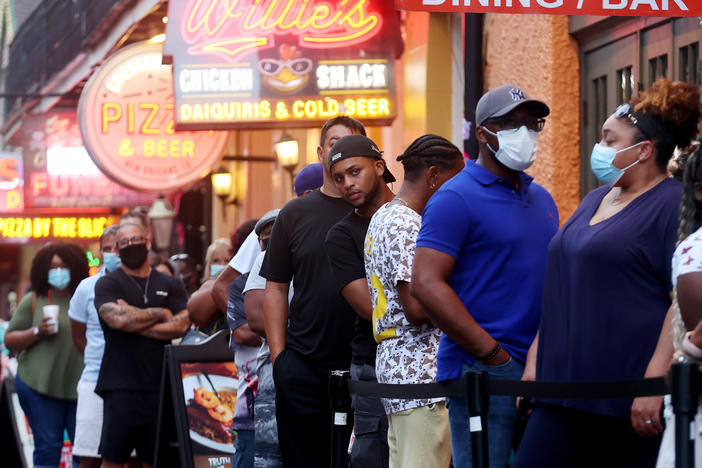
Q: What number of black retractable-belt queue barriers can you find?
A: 3